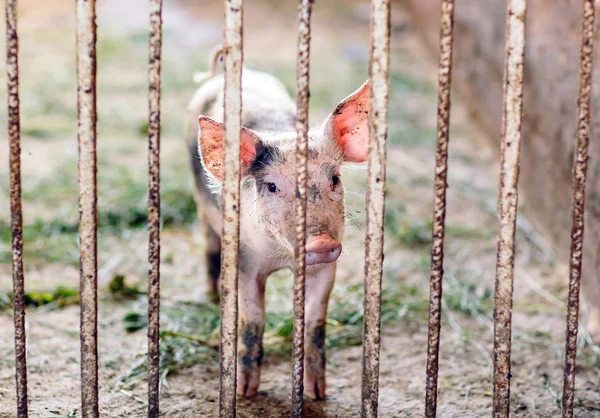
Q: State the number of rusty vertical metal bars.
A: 9